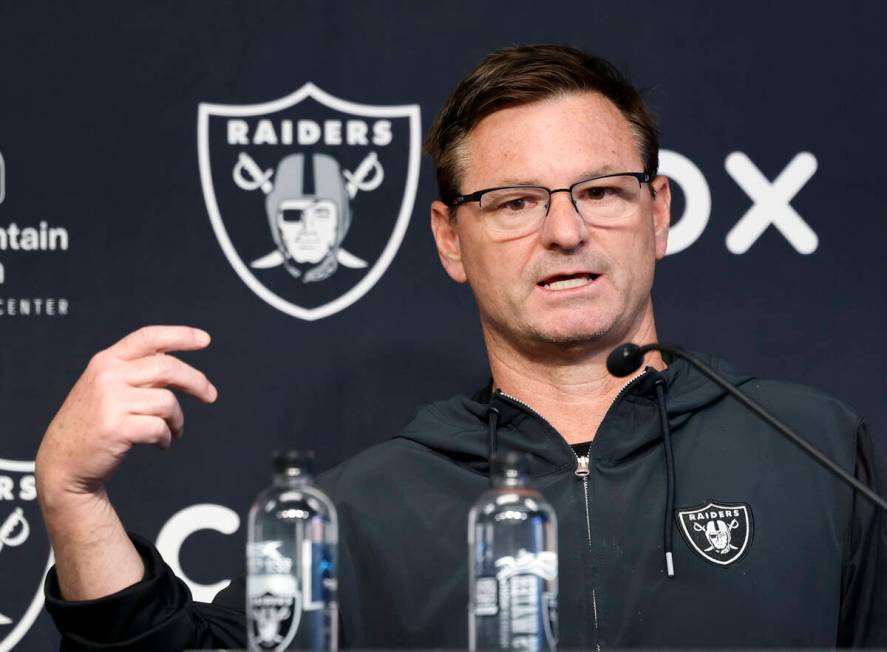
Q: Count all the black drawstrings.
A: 2